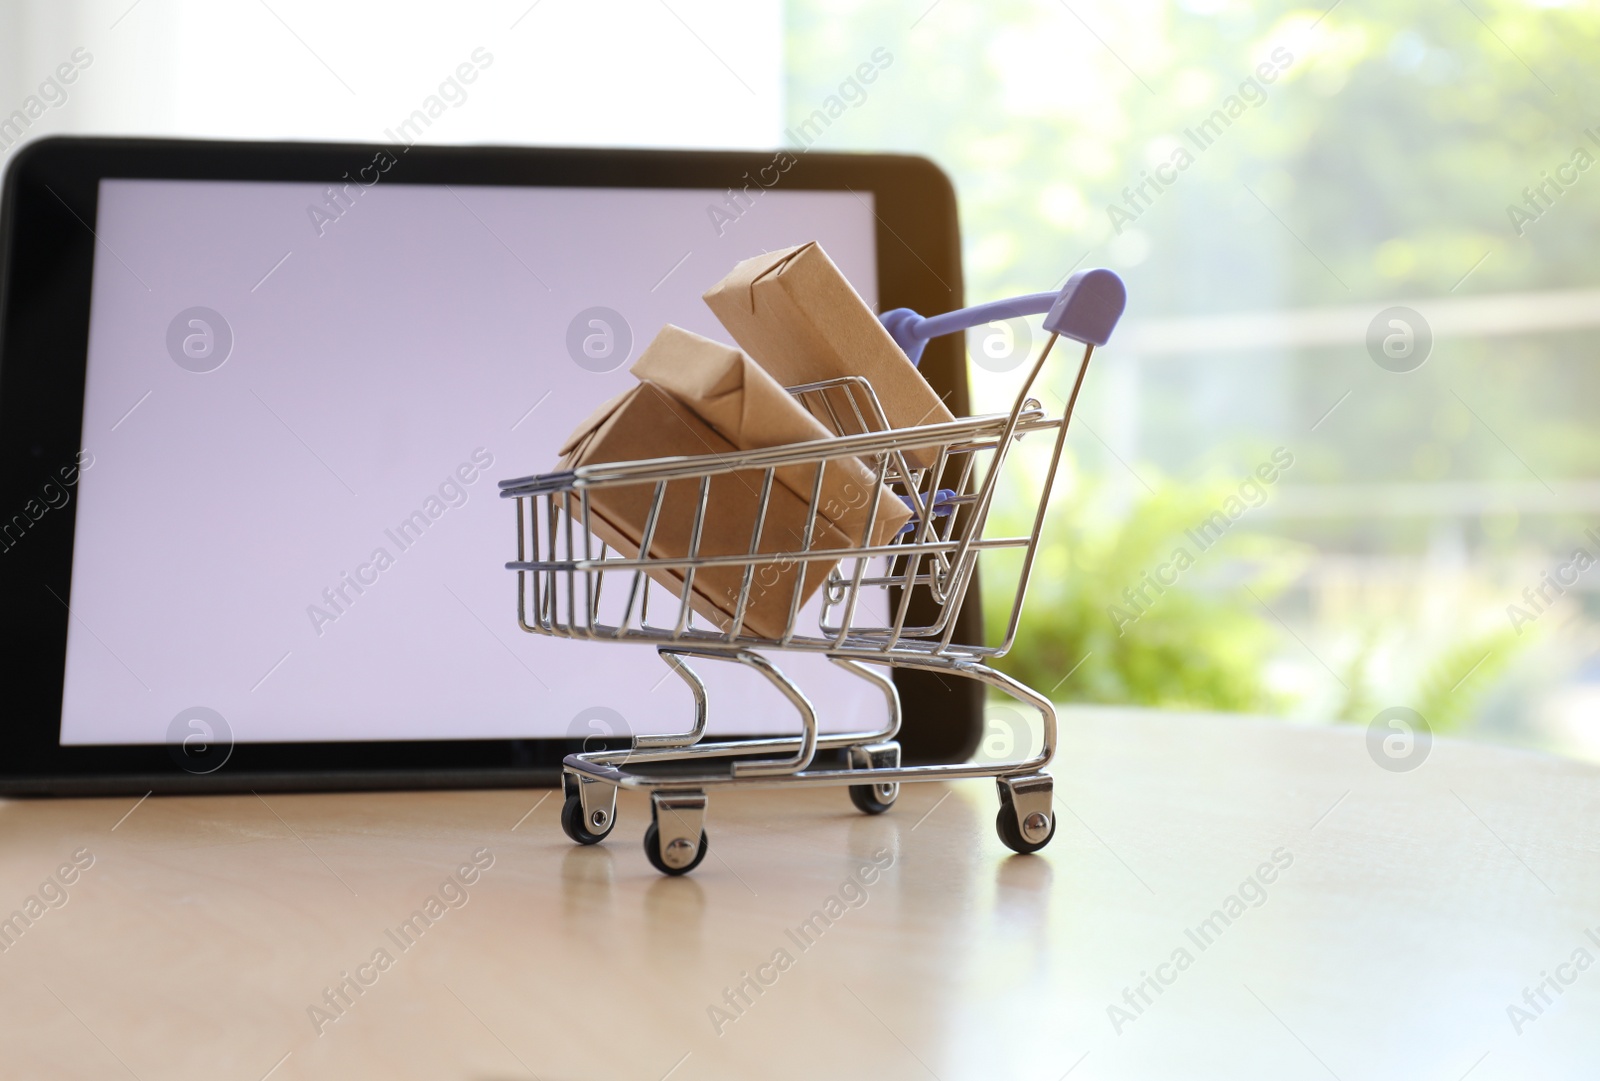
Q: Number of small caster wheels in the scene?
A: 4